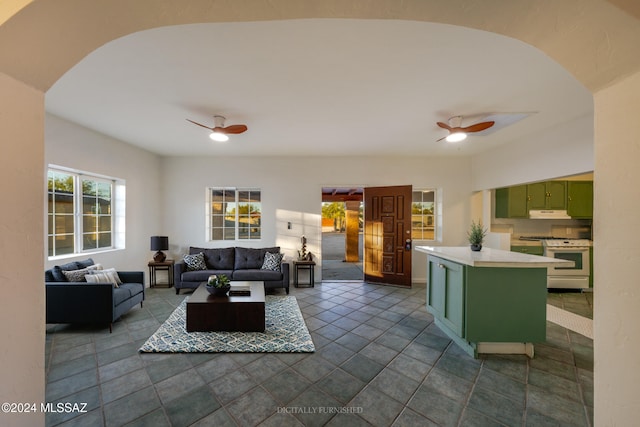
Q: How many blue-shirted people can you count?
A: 0